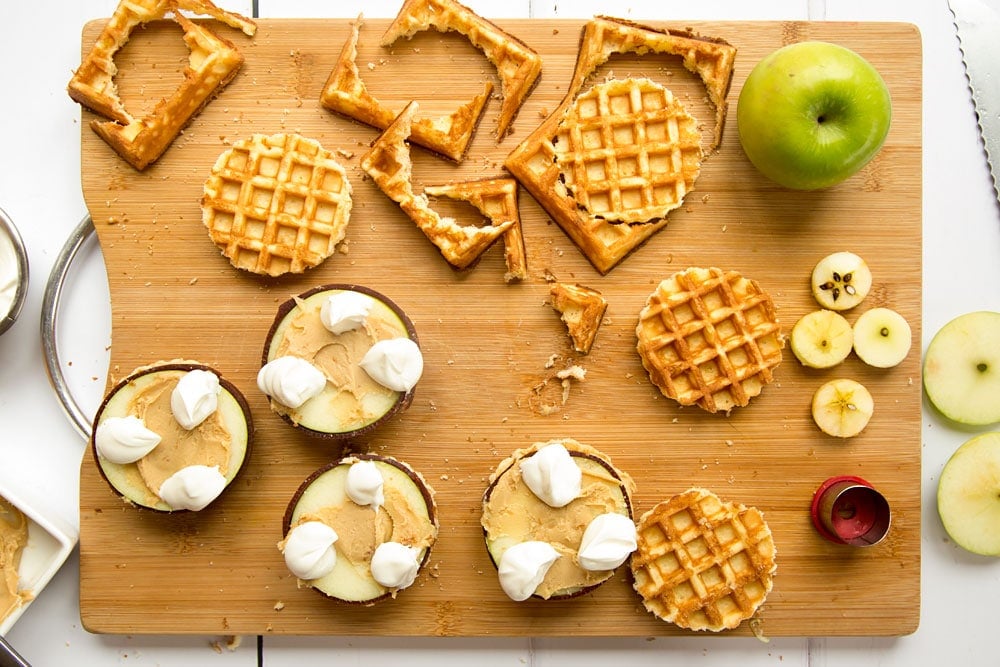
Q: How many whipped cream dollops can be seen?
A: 12